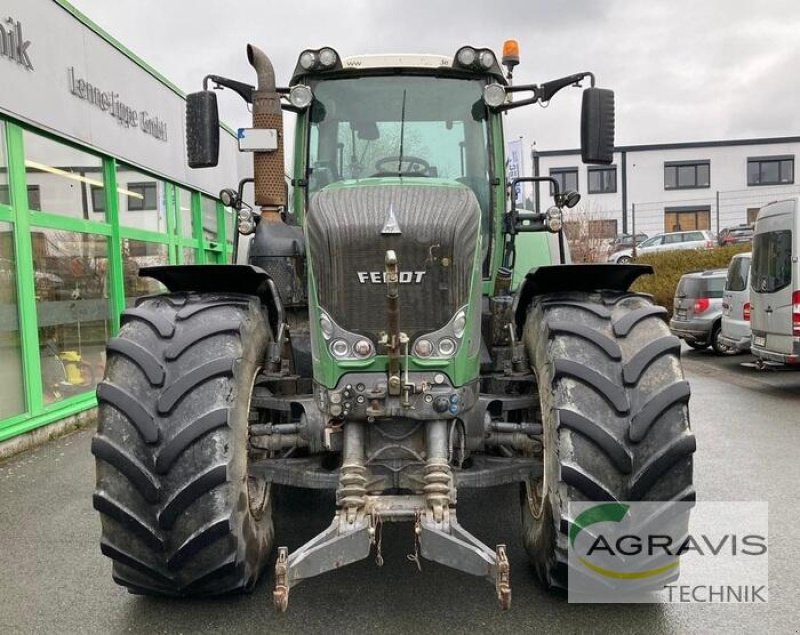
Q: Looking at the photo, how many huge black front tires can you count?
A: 2